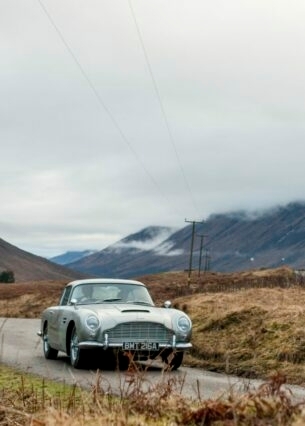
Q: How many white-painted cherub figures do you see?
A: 0